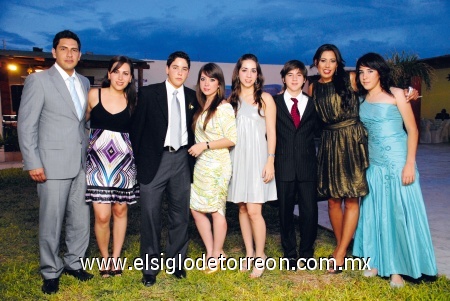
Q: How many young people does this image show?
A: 8